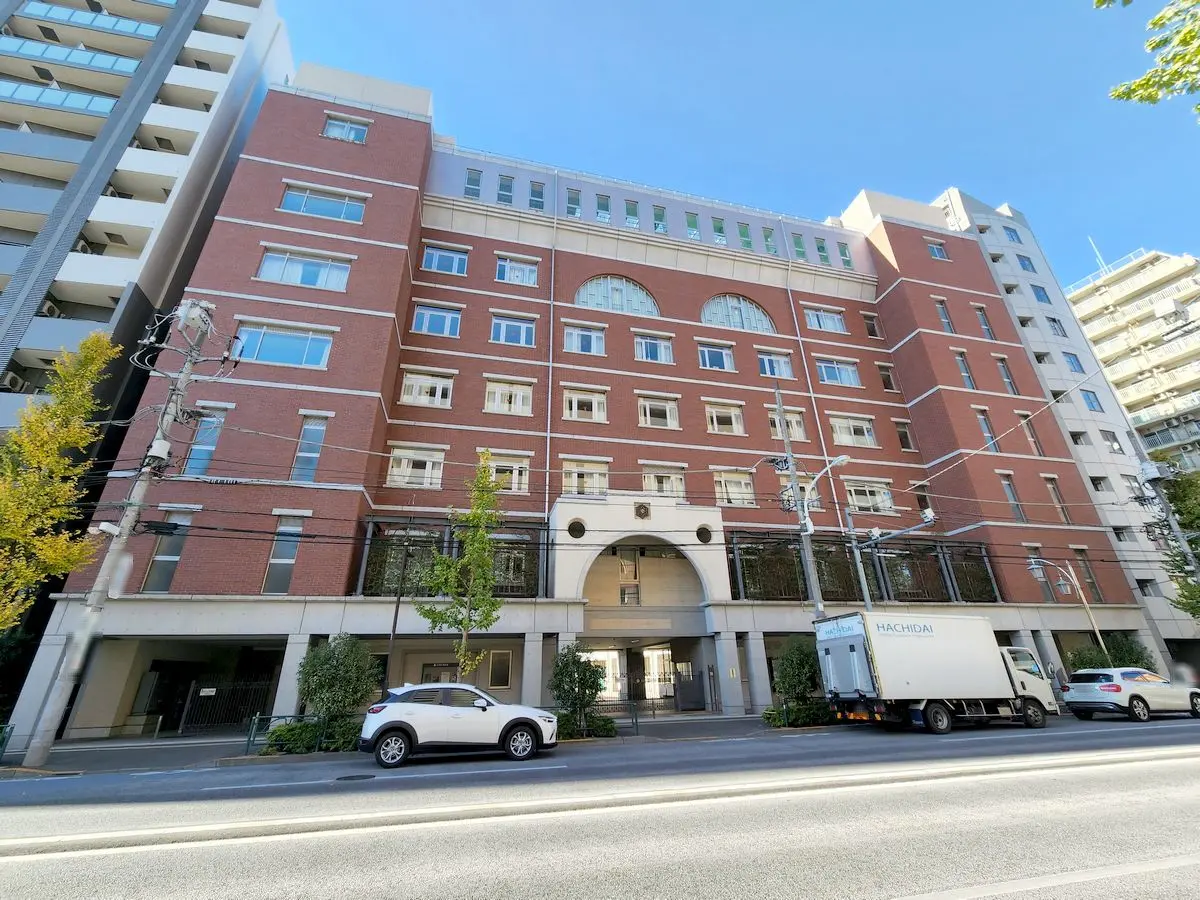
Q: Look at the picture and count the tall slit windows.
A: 14